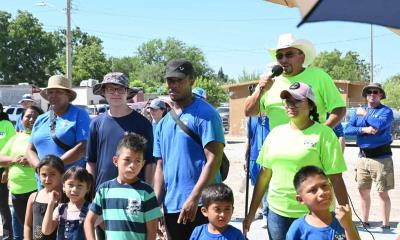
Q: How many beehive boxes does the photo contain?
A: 0